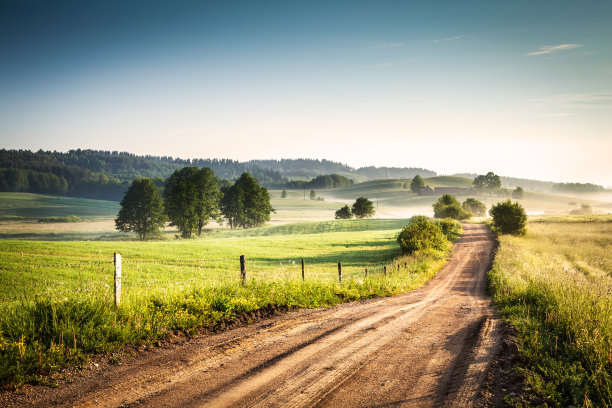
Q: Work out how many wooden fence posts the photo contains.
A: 8